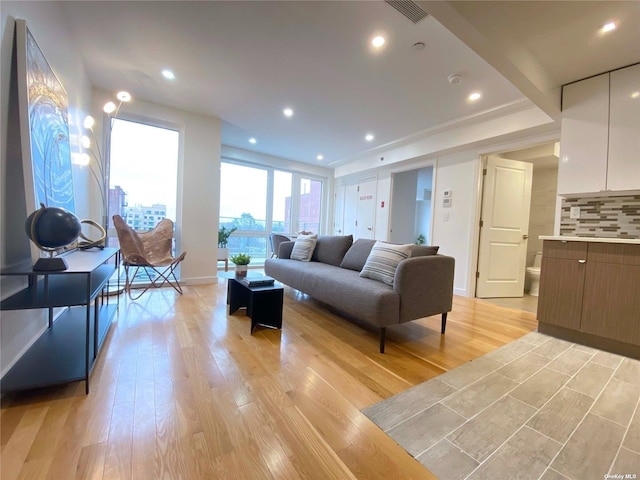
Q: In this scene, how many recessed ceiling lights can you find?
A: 8